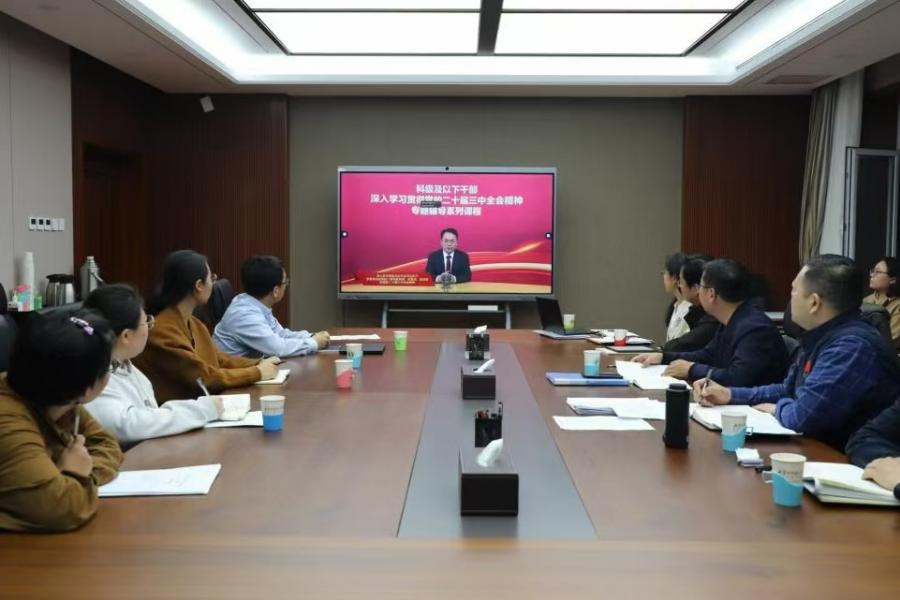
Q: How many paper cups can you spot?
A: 9